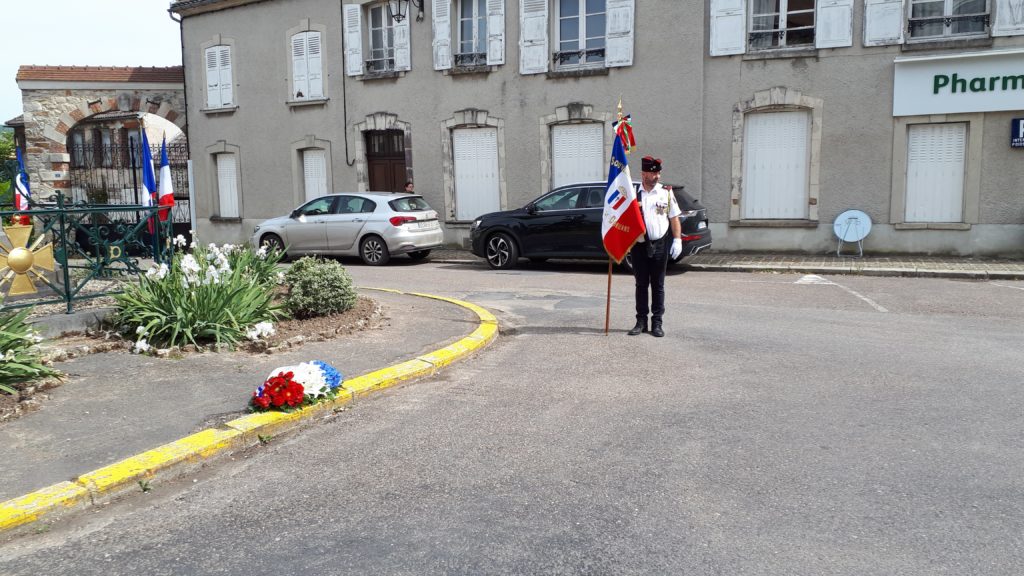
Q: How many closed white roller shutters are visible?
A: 6